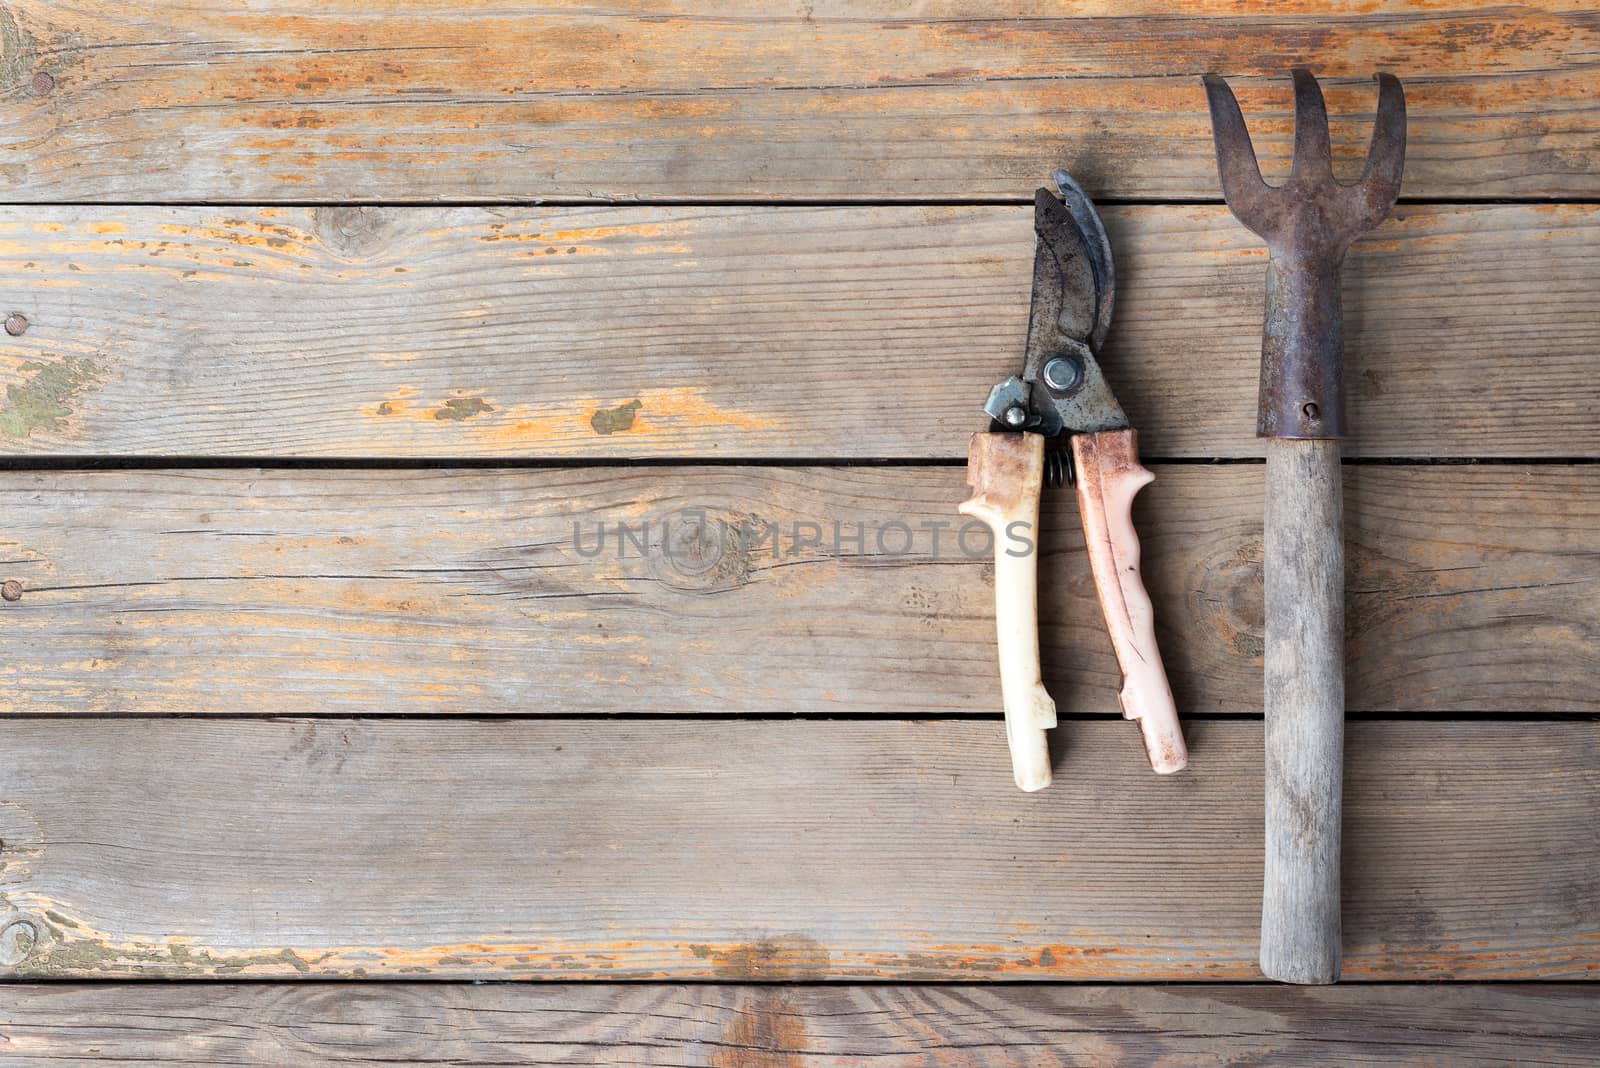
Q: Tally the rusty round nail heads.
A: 3